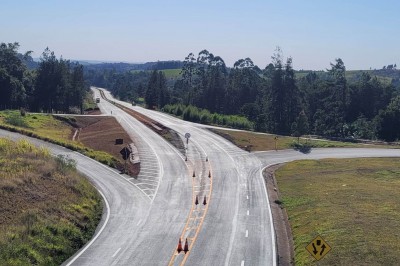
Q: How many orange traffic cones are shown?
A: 8